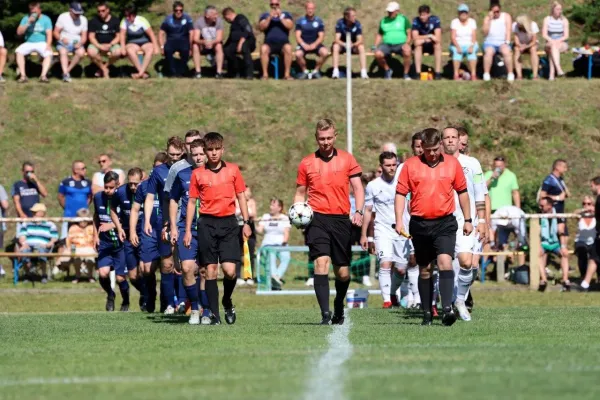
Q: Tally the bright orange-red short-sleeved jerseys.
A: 3